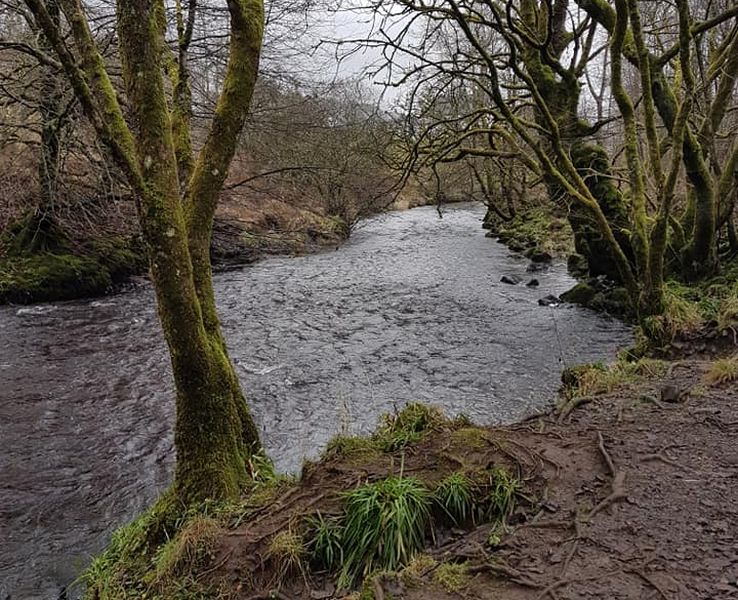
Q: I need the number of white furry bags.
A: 0